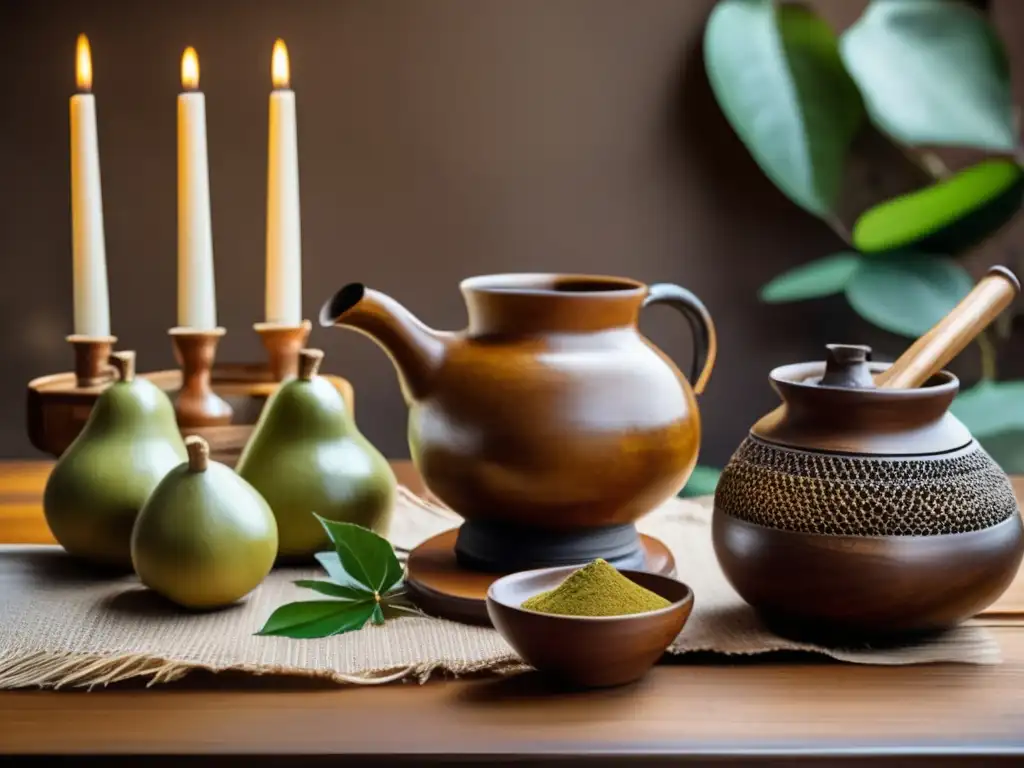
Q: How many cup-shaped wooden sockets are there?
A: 3